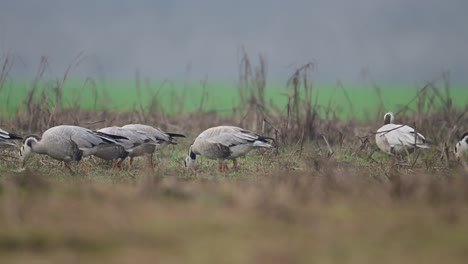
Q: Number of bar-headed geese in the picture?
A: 7